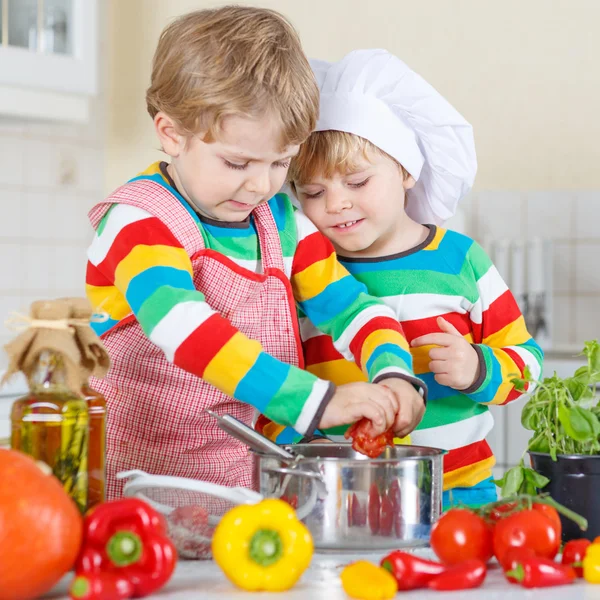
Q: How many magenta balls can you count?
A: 0